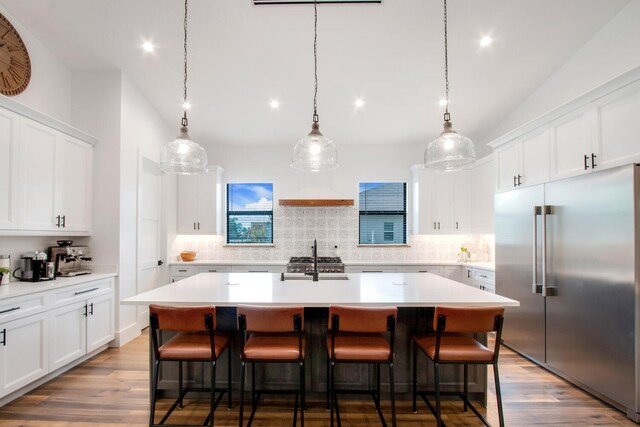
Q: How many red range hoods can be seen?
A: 0